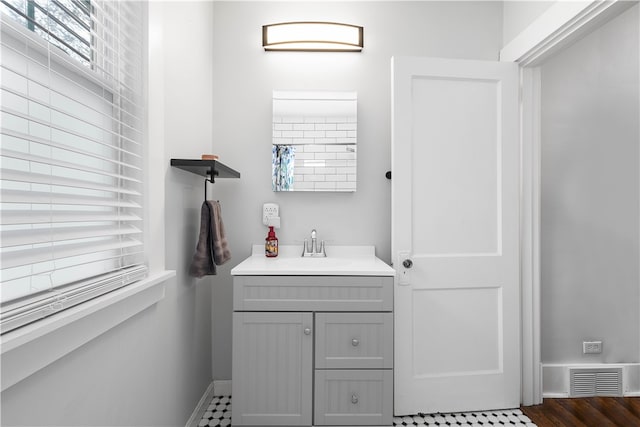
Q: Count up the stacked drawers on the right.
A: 2